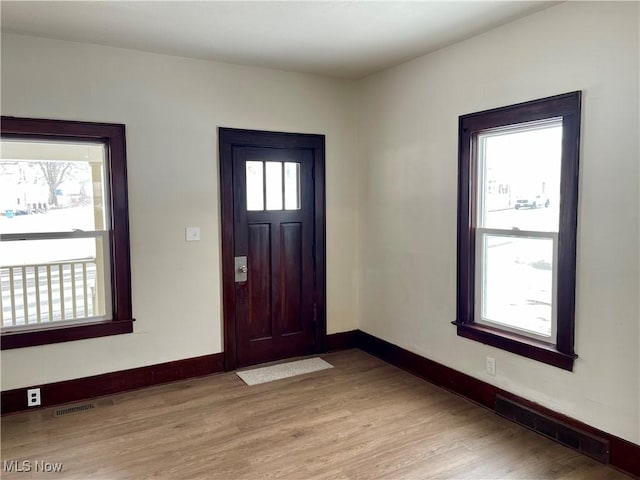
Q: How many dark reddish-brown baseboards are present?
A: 3